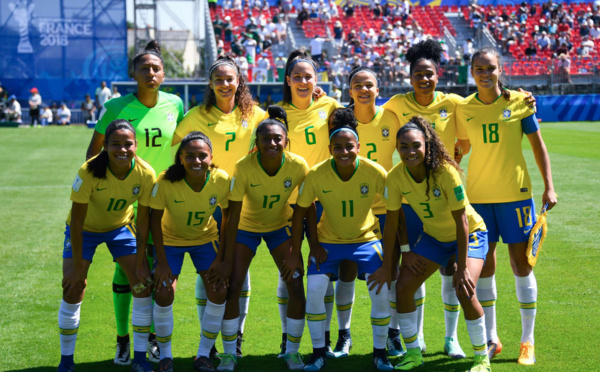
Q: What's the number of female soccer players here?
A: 11